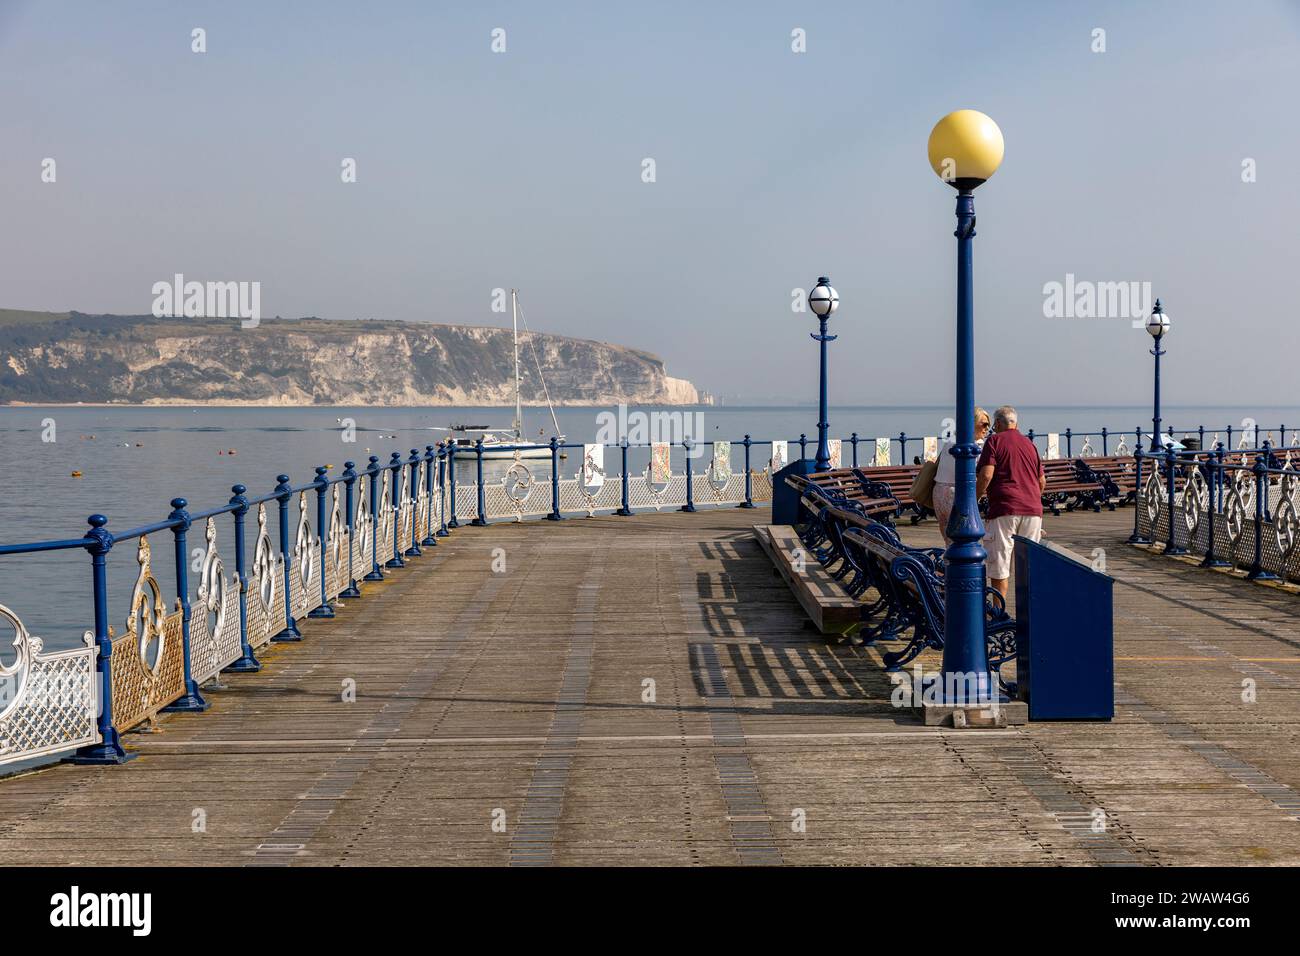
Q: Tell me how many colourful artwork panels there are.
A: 8